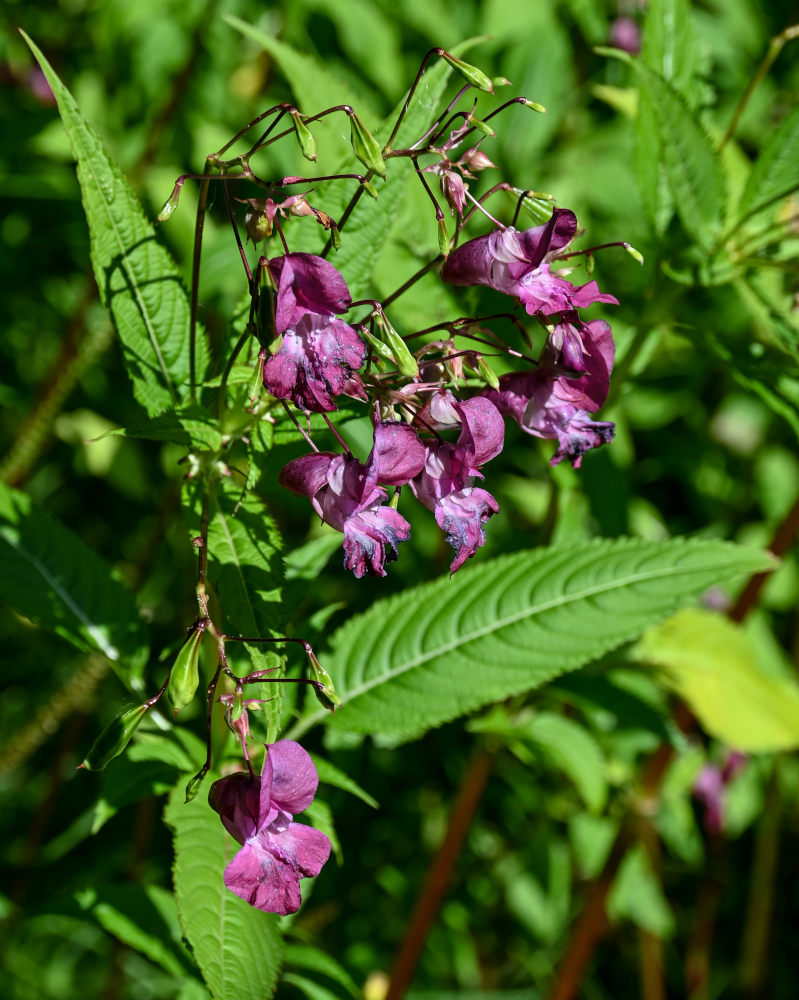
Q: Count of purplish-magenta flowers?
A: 6